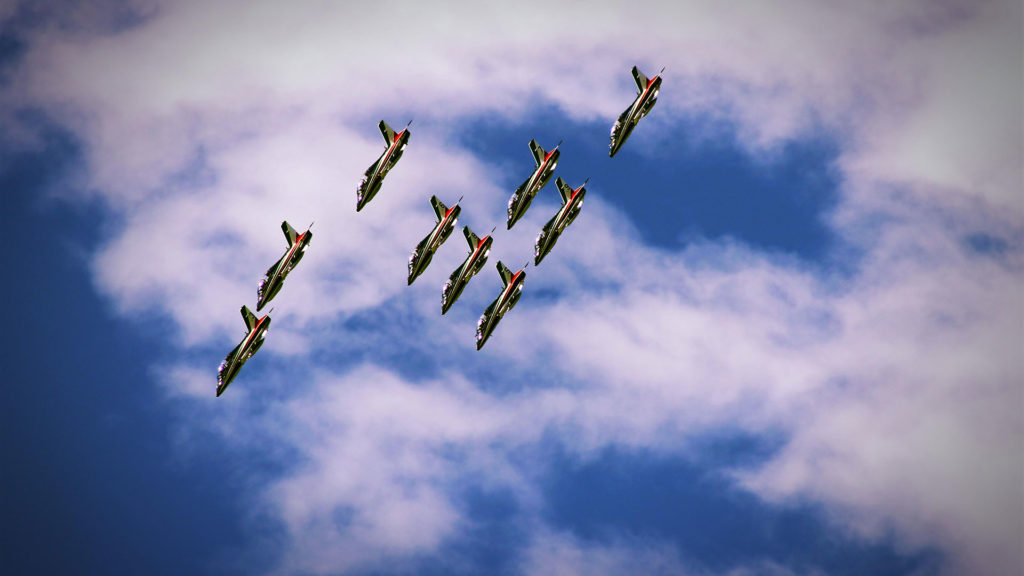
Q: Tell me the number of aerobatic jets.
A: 9